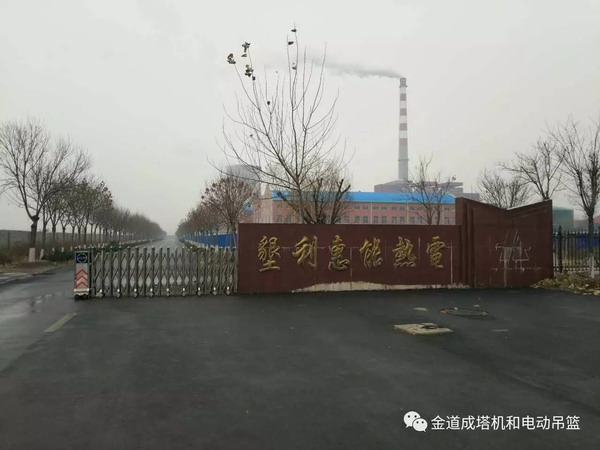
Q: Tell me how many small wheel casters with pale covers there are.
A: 9